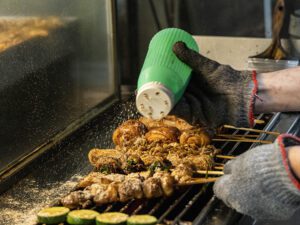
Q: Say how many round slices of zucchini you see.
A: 4